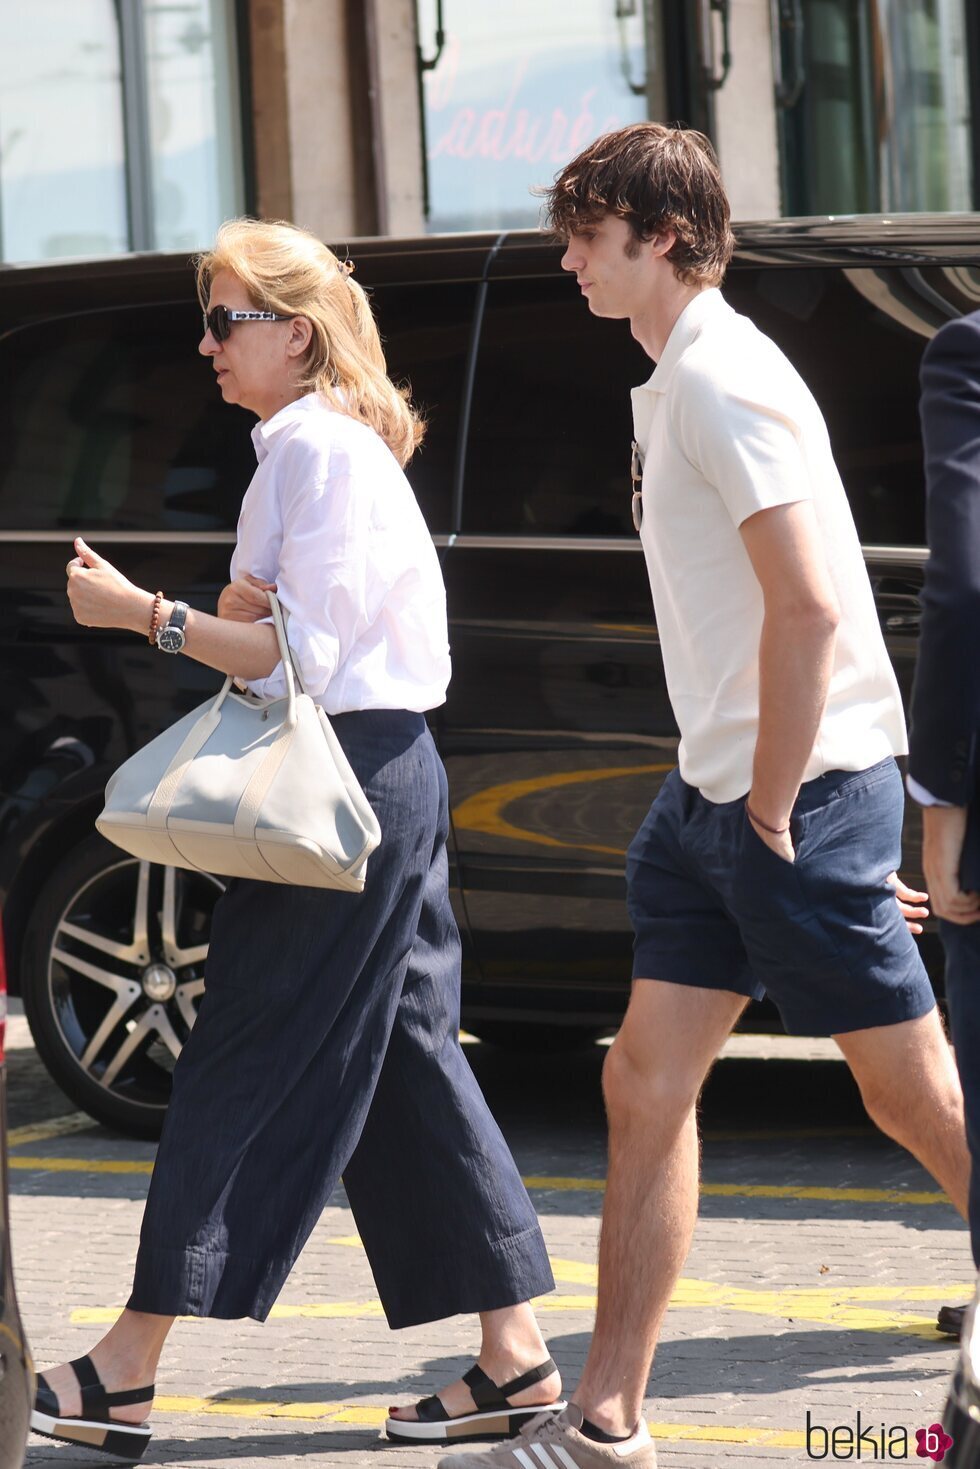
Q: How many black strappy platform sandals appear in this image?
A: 2